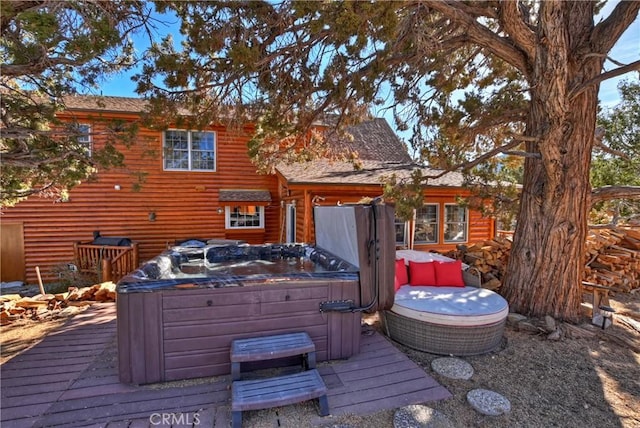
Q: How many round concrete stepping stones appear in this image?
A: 3